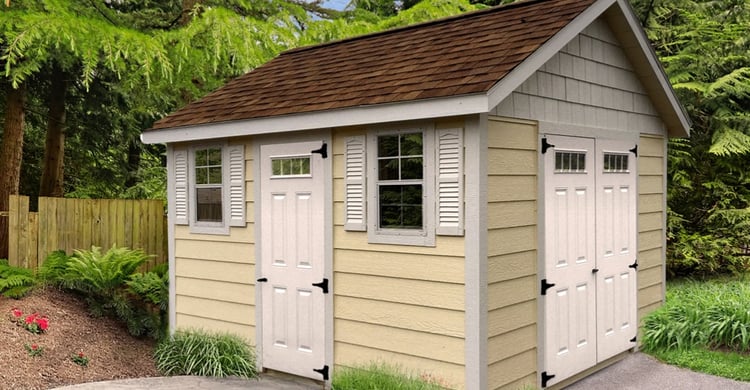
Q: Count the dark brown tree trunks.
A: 2